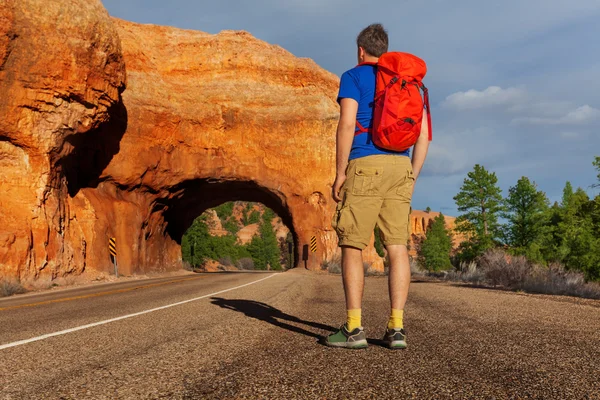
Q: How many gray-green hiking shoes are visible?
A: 2